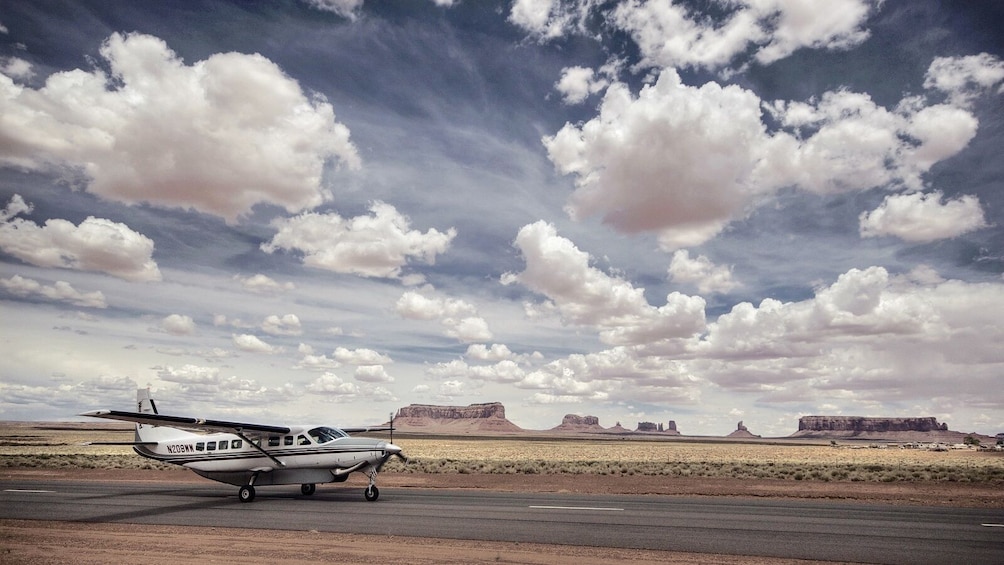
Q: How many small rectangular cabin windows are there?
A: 7